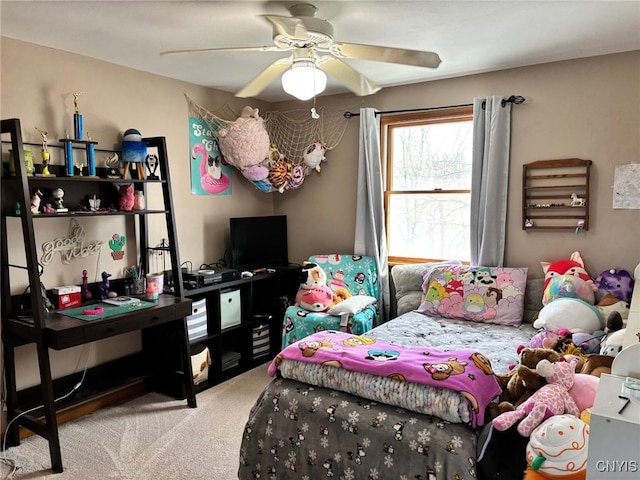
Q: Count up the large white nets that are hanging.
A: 1